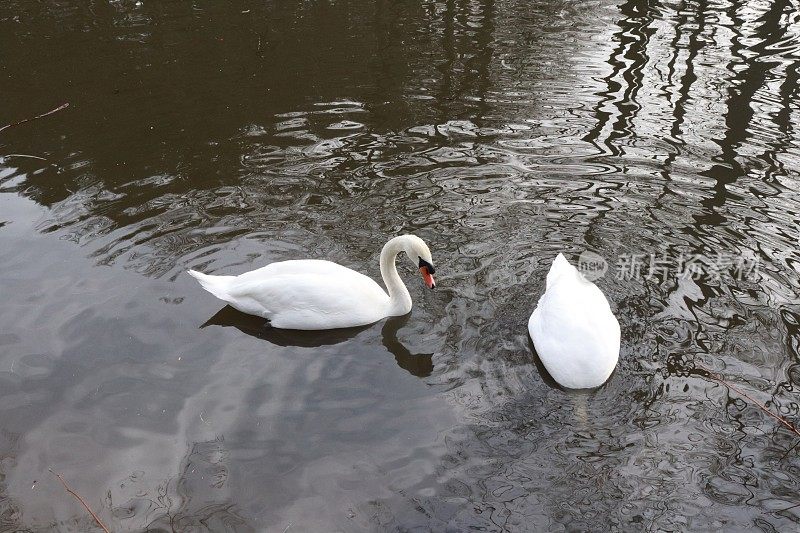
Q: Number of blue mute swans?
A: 0